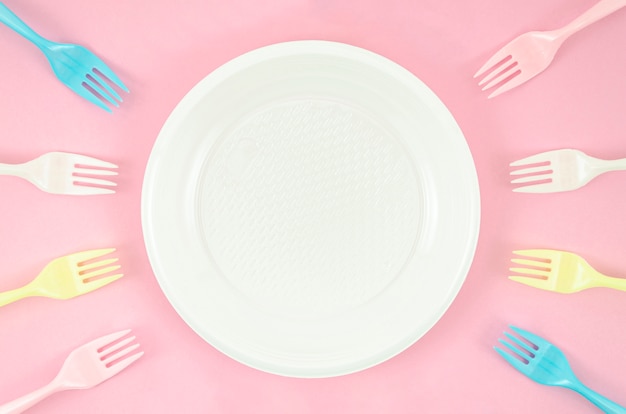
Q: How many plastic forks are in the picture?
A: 8